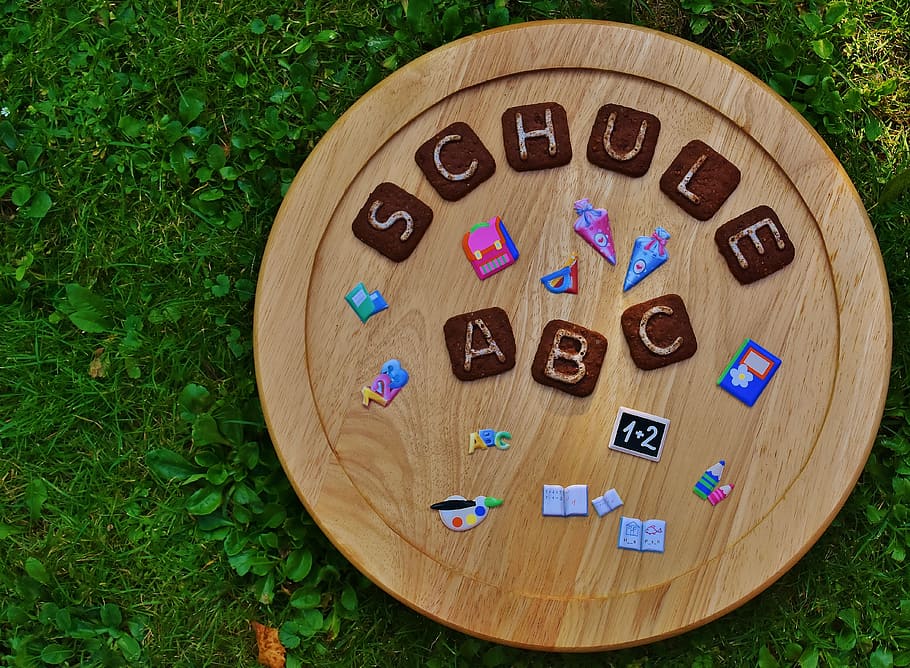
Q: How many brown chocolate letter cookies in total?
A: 9